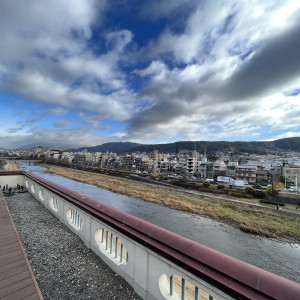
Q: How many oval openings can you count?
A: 7